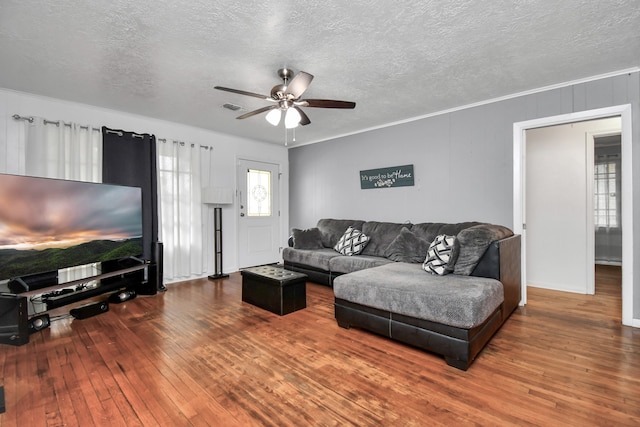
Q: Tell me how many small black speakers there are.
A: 3